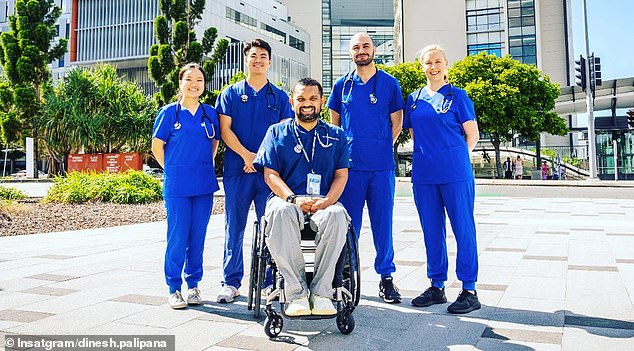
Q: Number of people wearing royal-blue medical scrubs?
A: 4